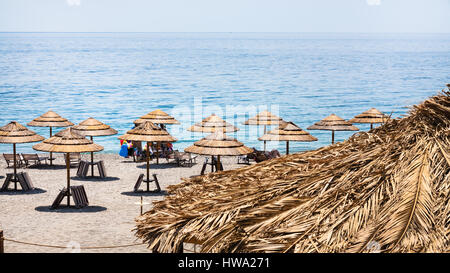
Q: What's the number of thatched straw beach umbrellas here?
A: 12